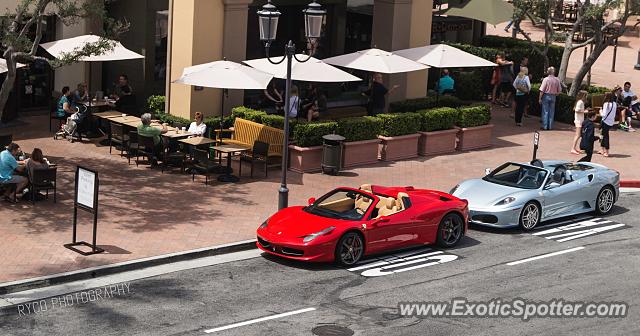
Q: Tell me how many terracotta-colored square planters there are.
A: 5